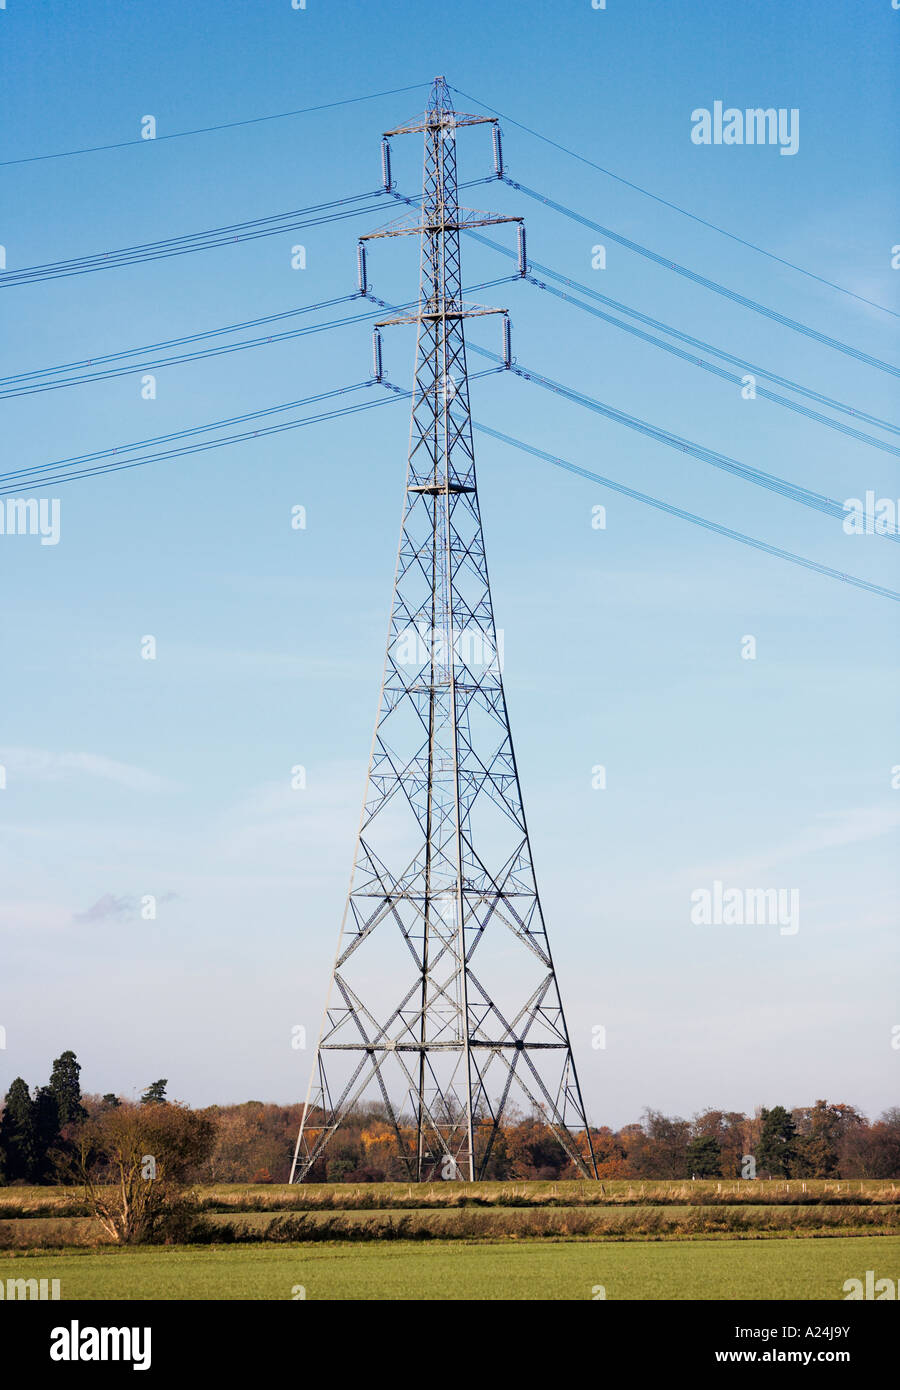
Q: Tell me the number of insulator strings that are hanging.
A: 6